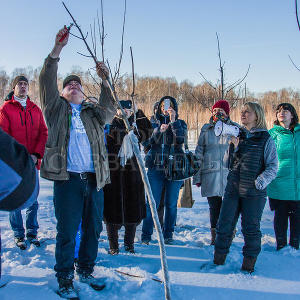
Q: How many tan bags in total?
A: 1